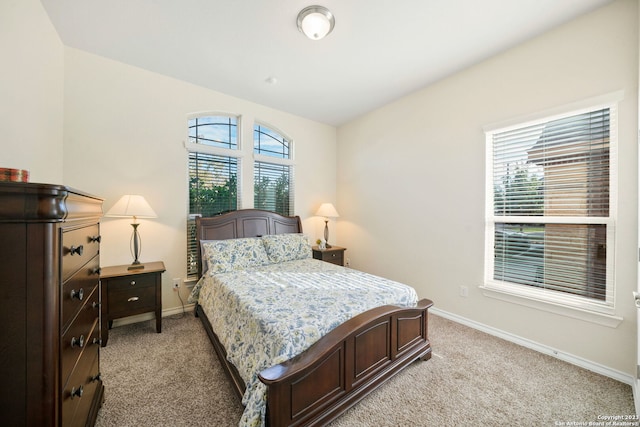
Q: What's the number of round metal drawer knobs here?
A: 11